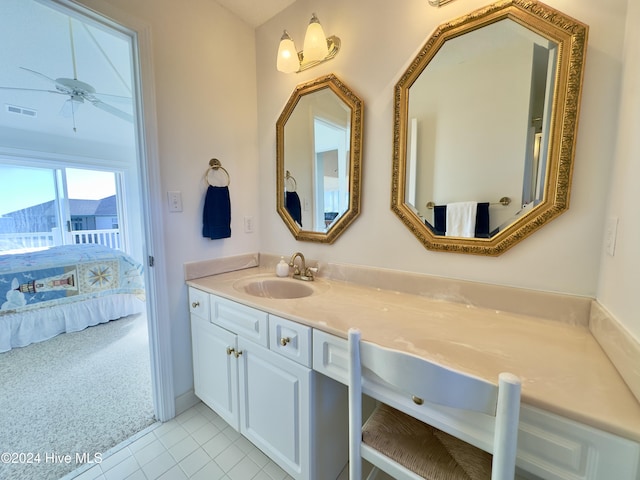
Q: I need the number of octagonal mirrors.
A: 2